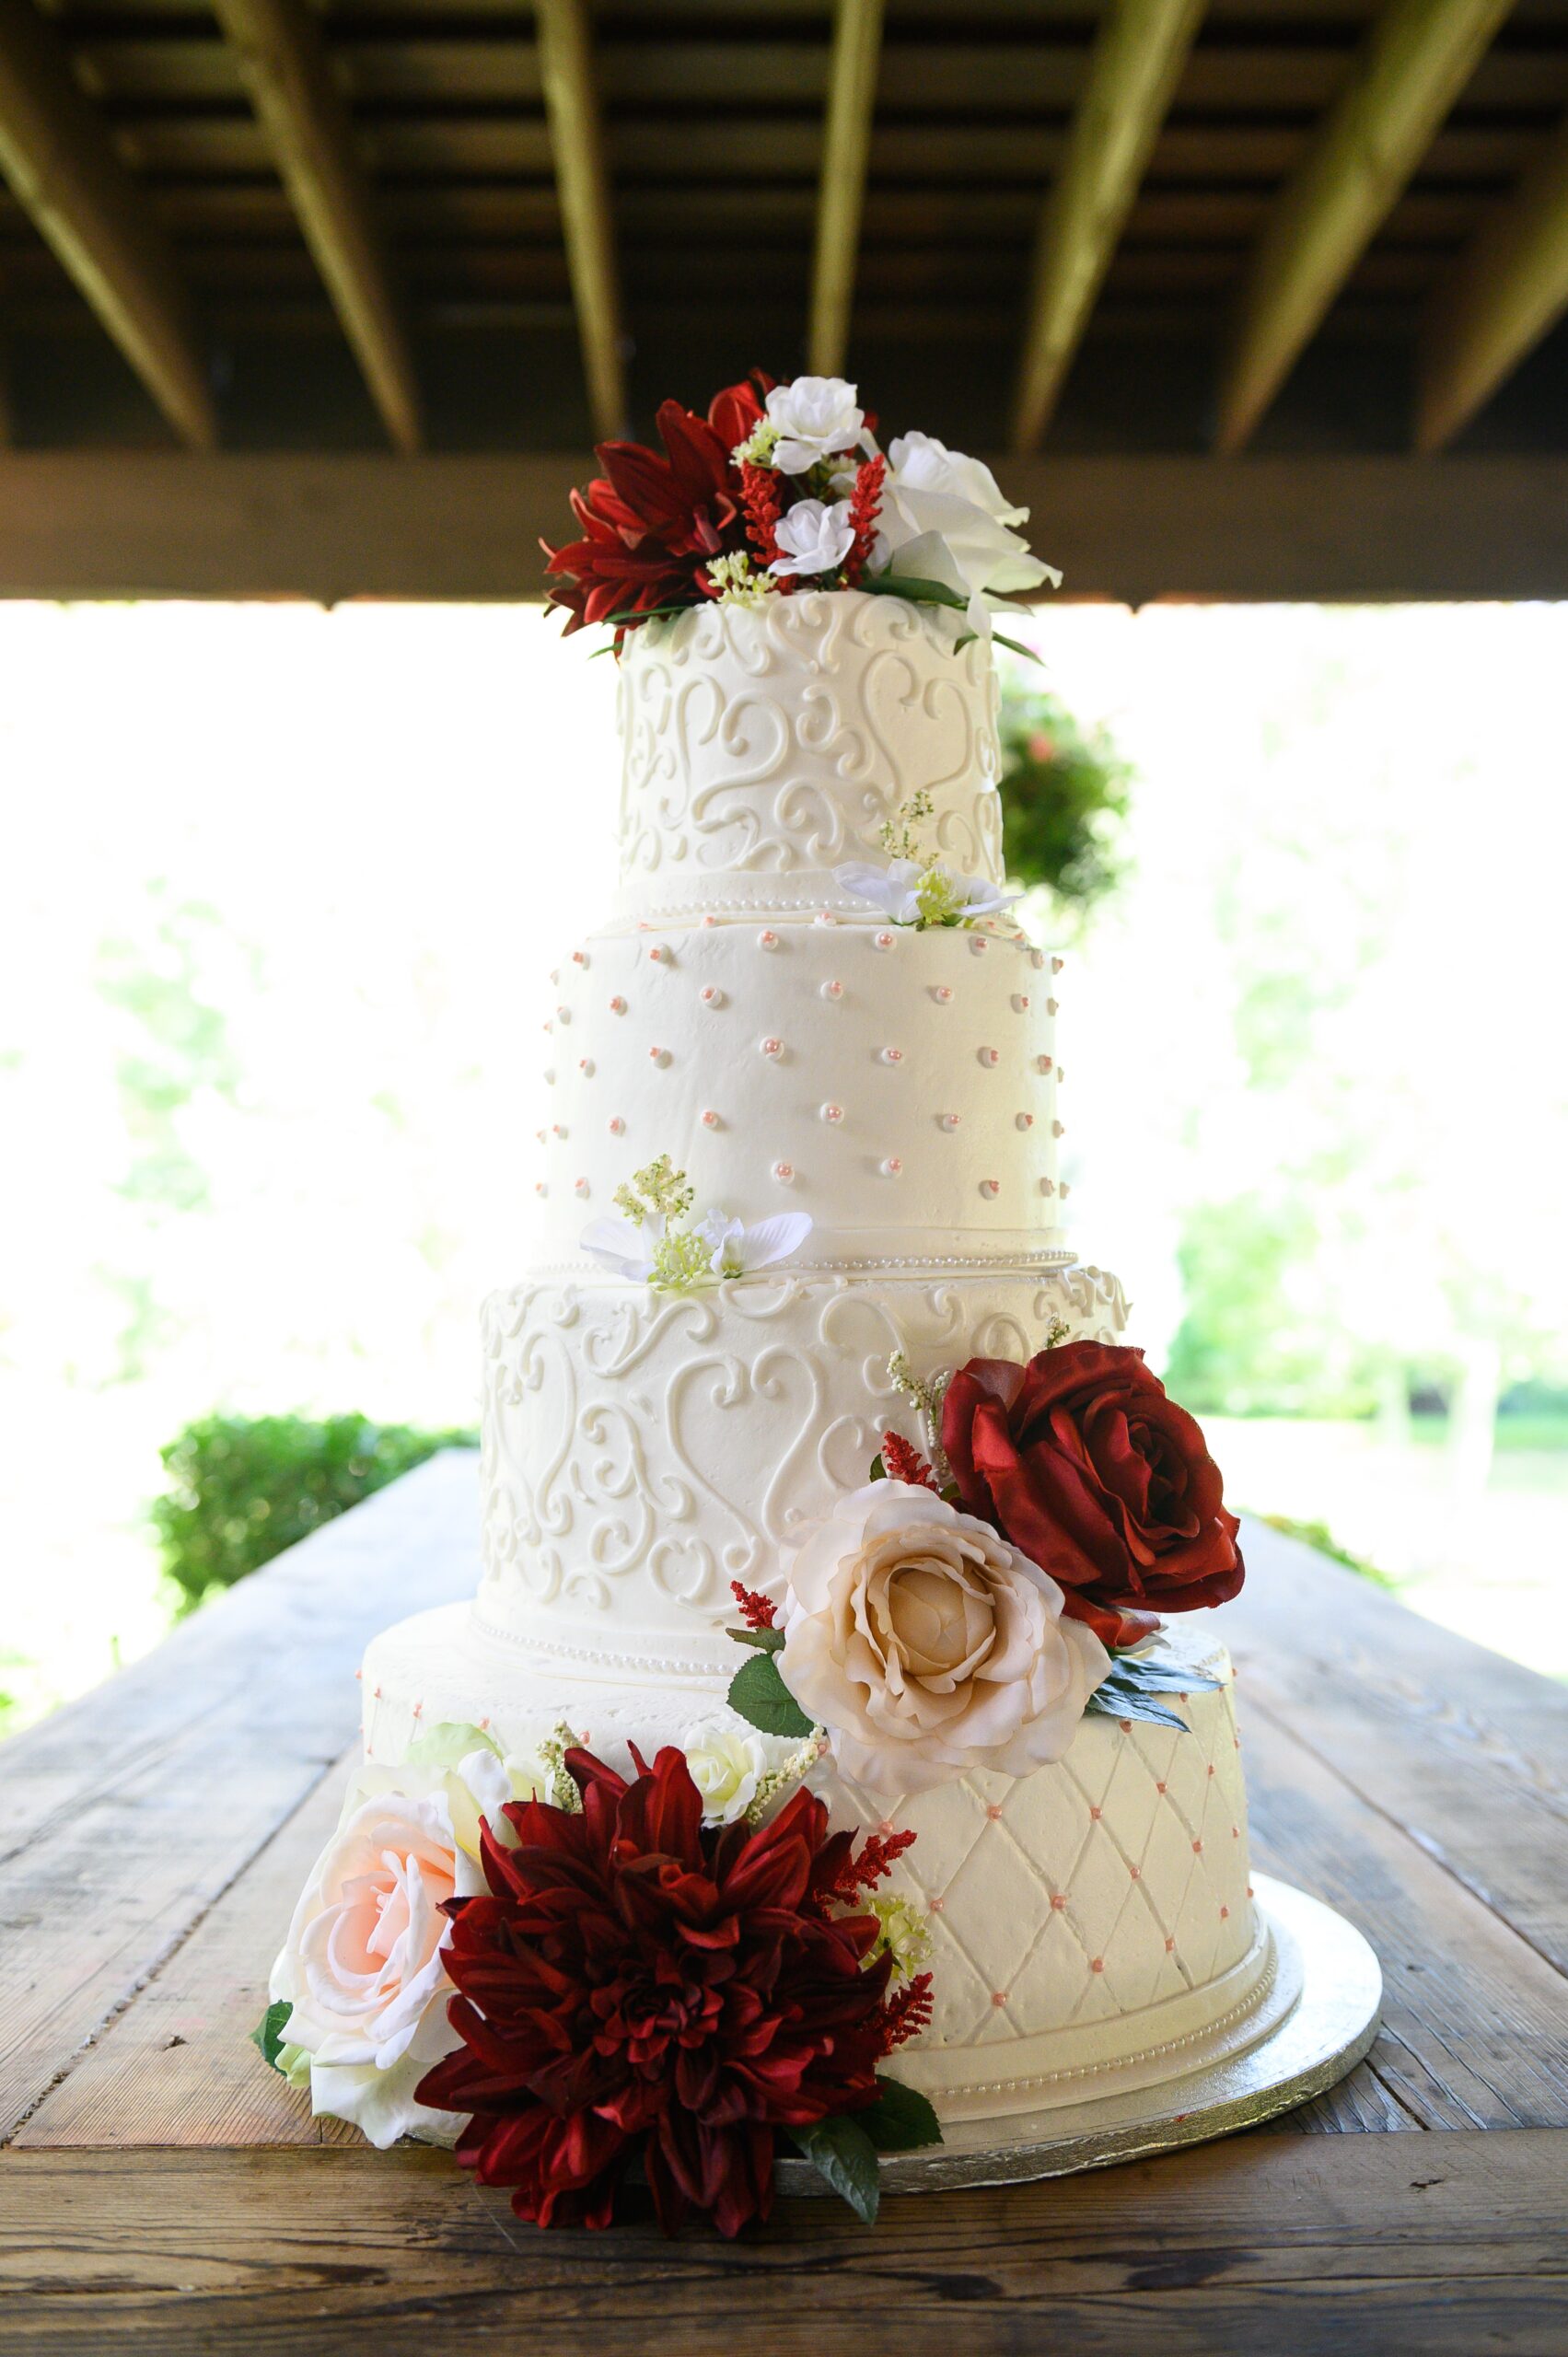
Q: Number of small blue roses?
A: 0